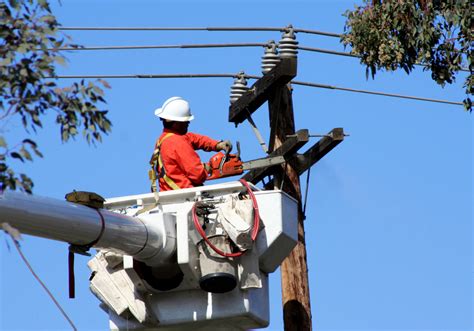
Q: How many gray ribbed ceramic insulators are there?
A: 3